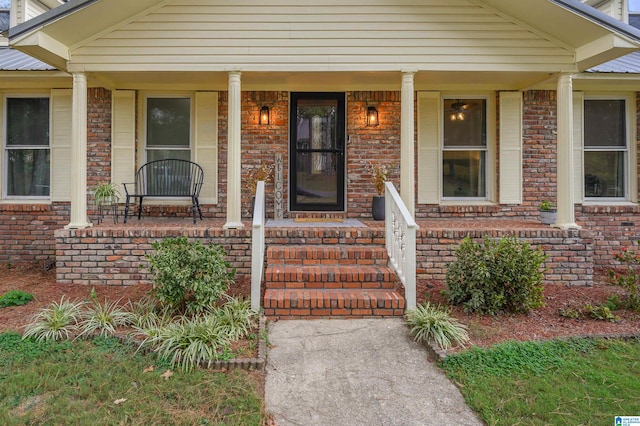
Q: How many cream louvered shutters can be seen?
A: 6